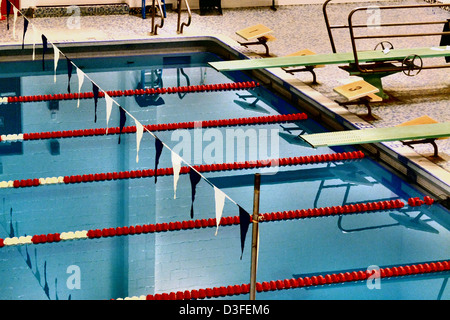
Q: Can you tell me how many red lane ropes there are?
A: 5